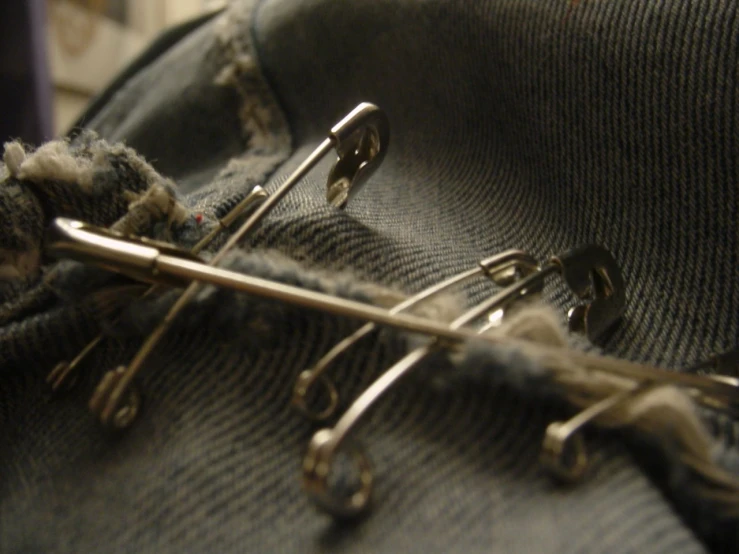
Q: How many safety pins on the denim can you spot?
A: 6